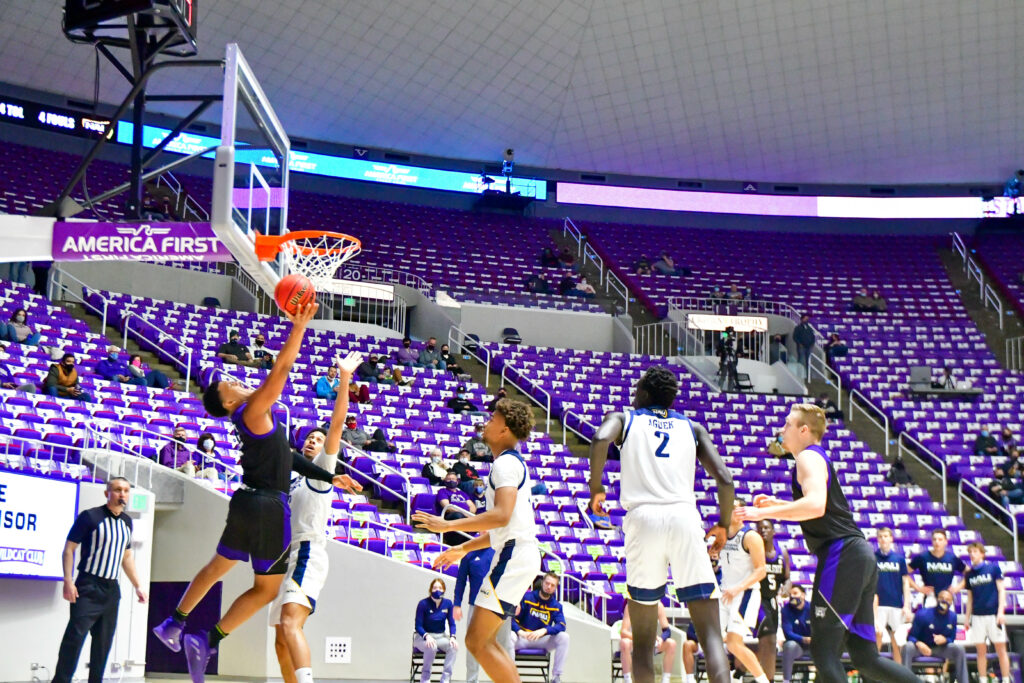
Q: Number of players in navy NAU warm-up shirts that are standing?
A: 3